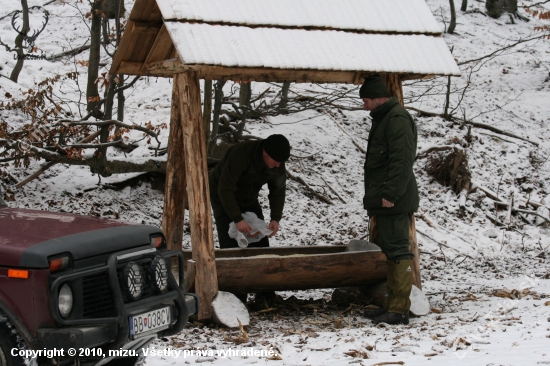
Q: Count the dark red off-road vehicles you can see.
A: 1